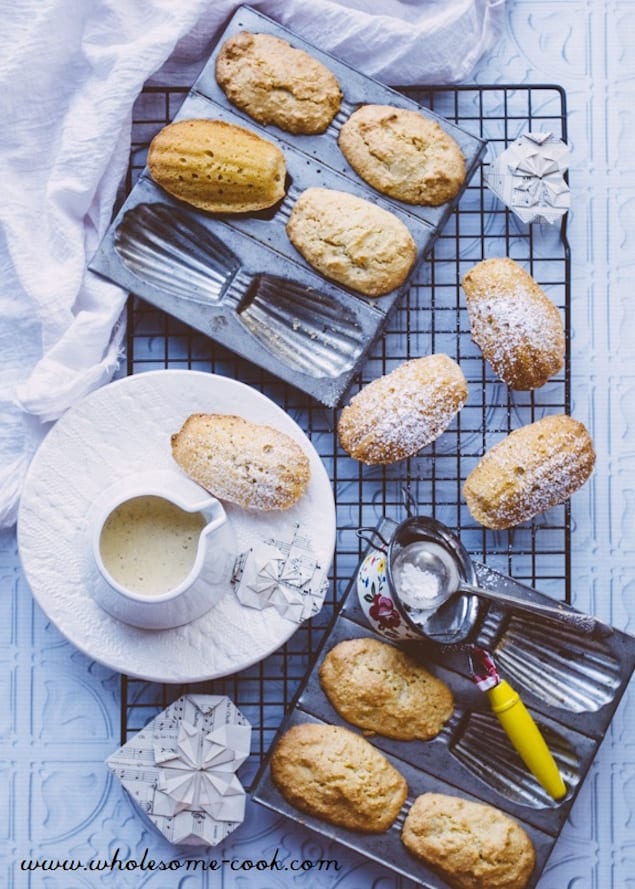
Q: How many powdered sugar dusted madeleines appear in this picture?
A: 4